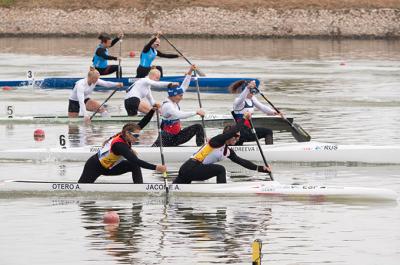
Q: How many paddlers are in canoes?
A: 8